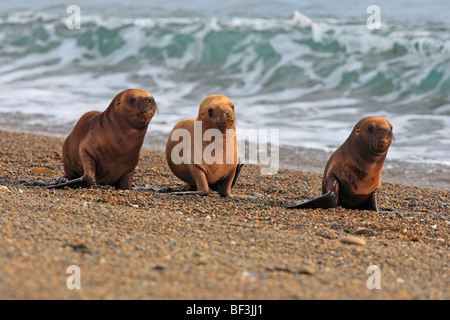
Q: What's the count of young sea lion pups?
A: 3